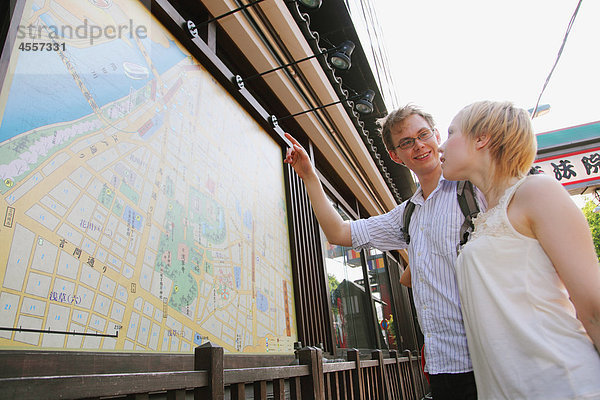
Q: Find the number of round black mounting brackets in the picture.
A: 3